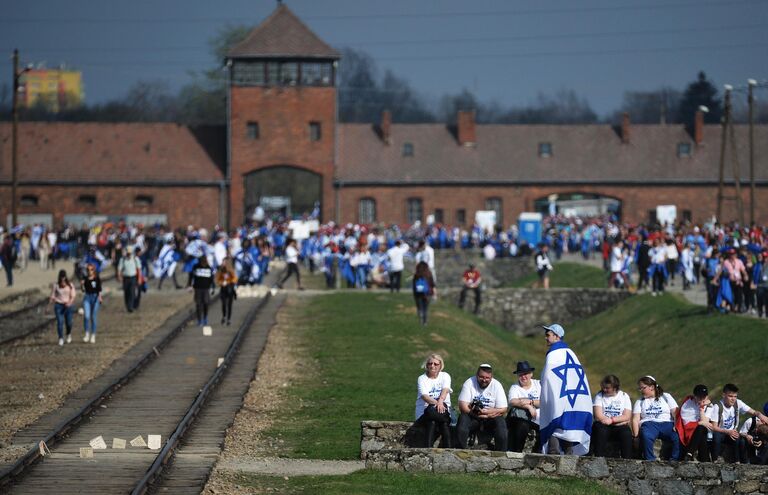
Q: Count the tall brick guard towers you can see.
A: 1